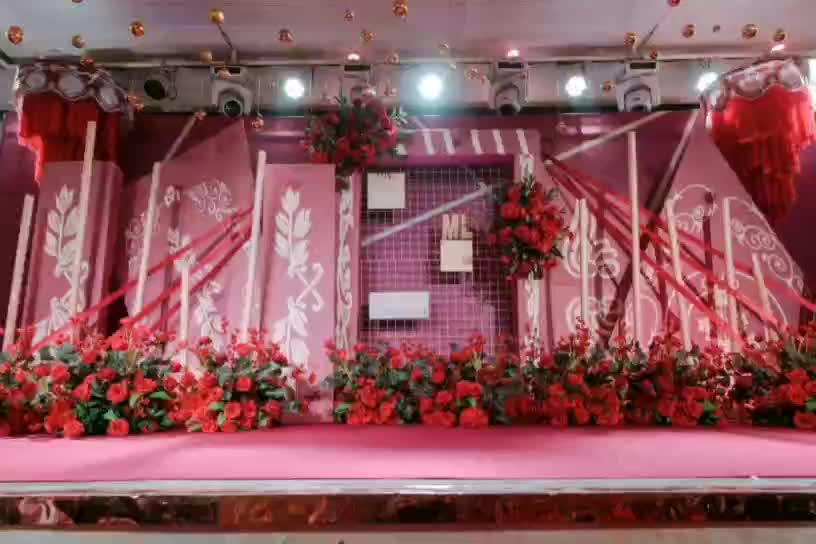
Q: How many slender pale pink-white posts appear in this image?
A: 10